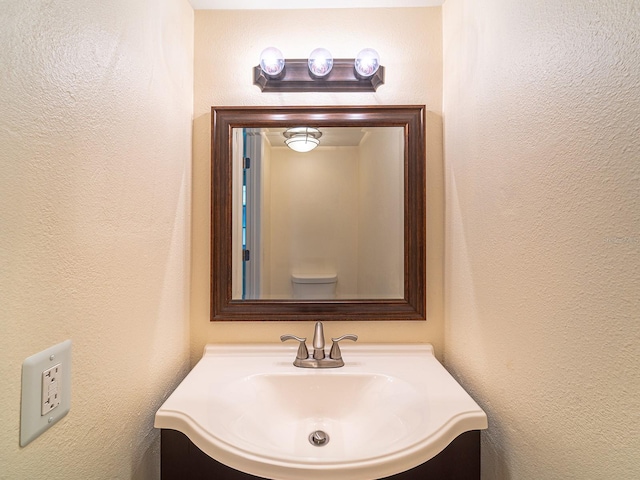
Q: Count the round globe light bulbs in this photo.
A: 3